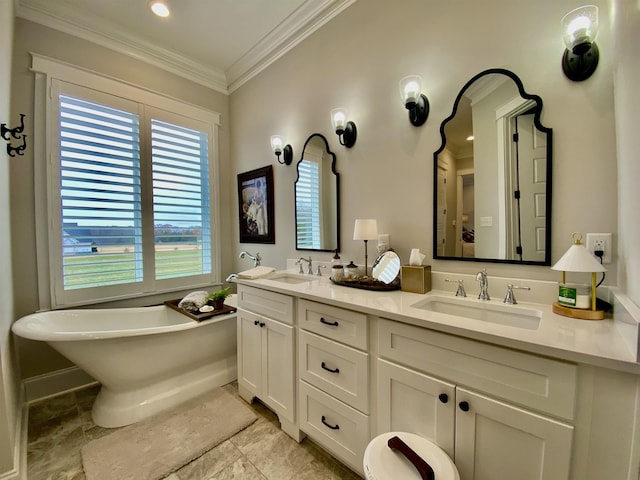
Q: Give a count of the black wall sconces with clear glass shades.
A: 4